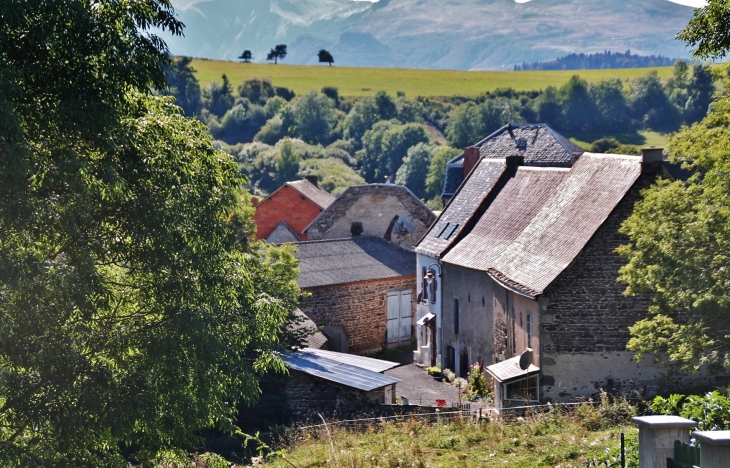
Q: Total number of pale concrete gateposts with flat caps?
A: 2